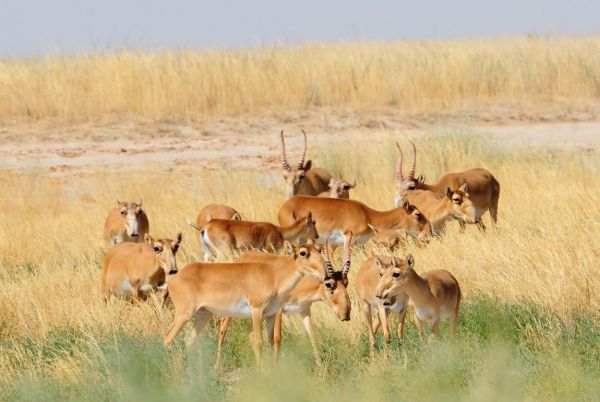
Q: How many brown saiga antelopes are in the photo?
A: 14